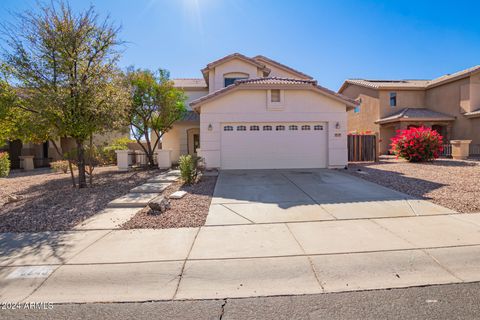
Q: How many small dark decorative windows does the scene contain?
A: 8